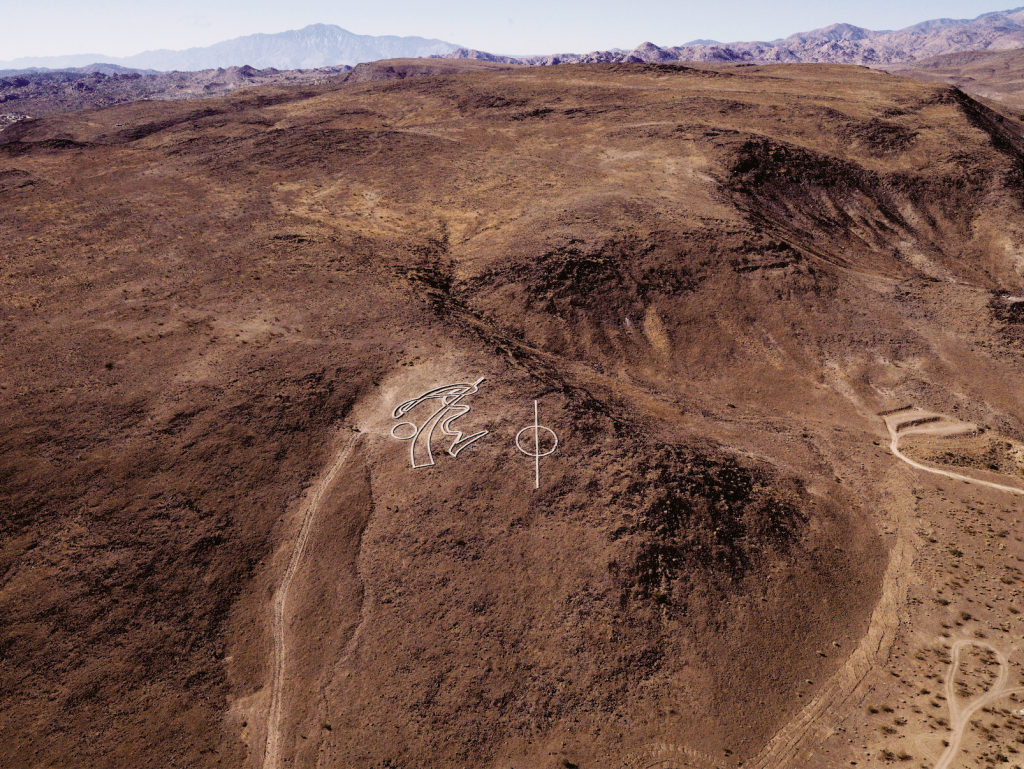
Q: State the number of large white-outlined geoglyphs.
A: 2